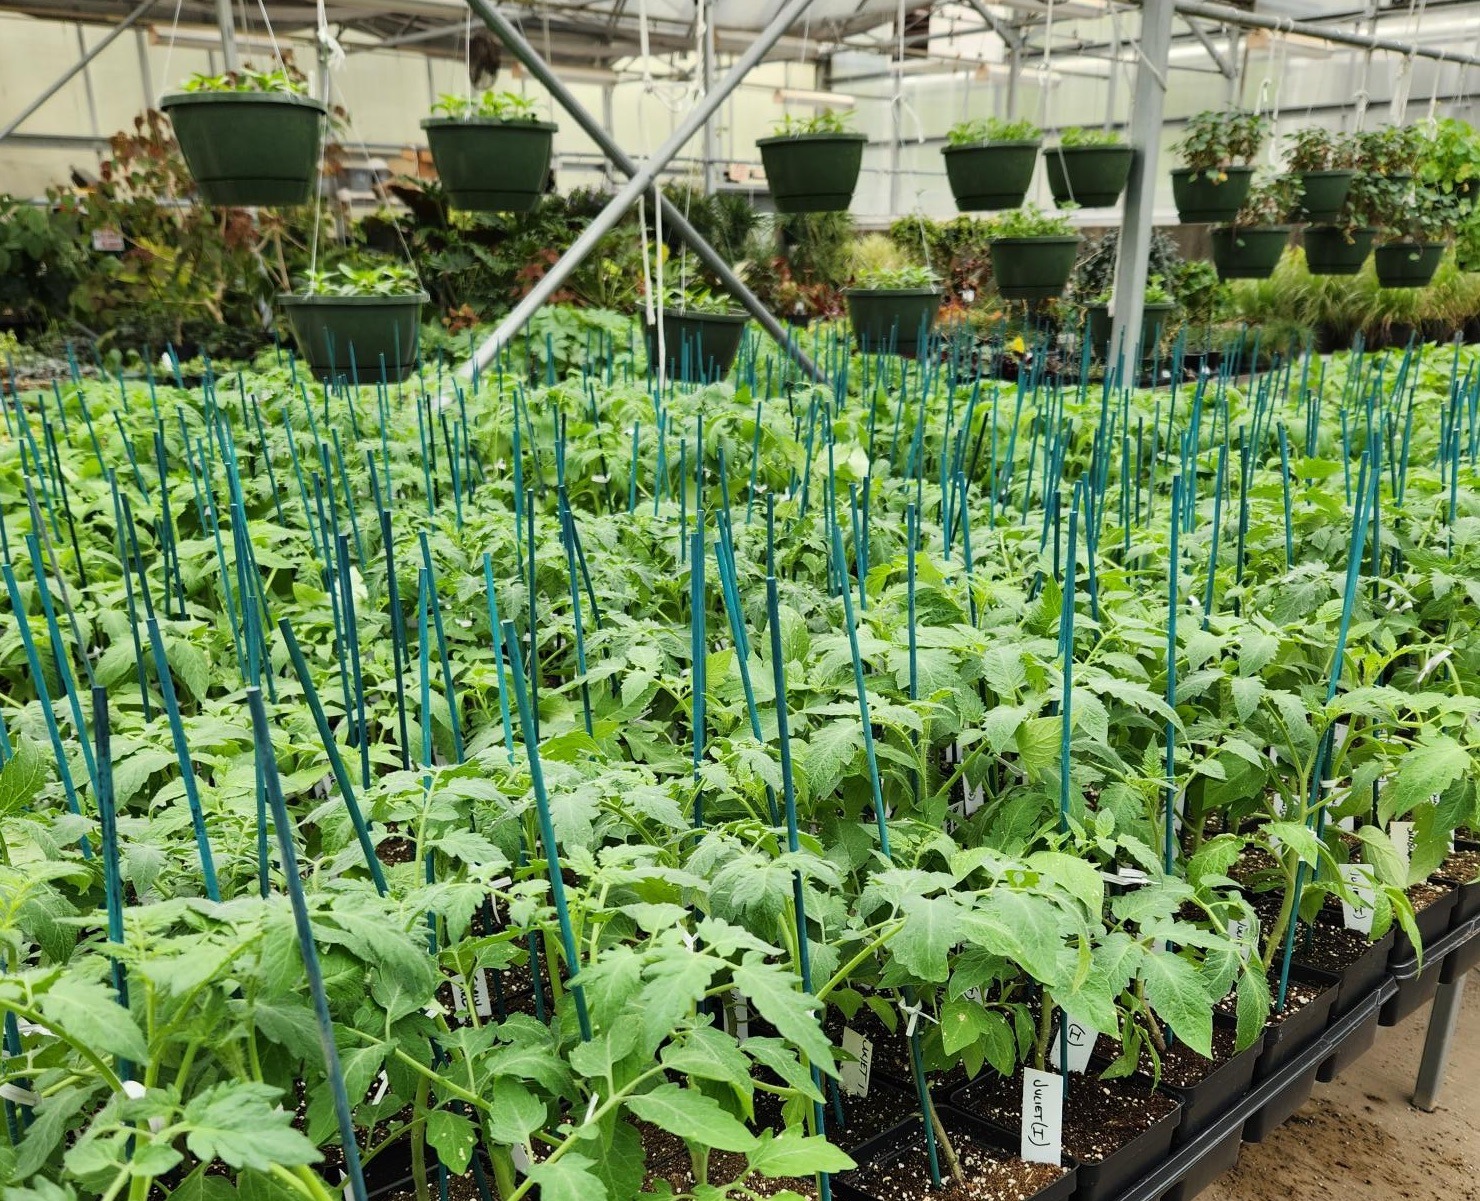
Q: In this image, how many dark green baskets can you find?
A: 15